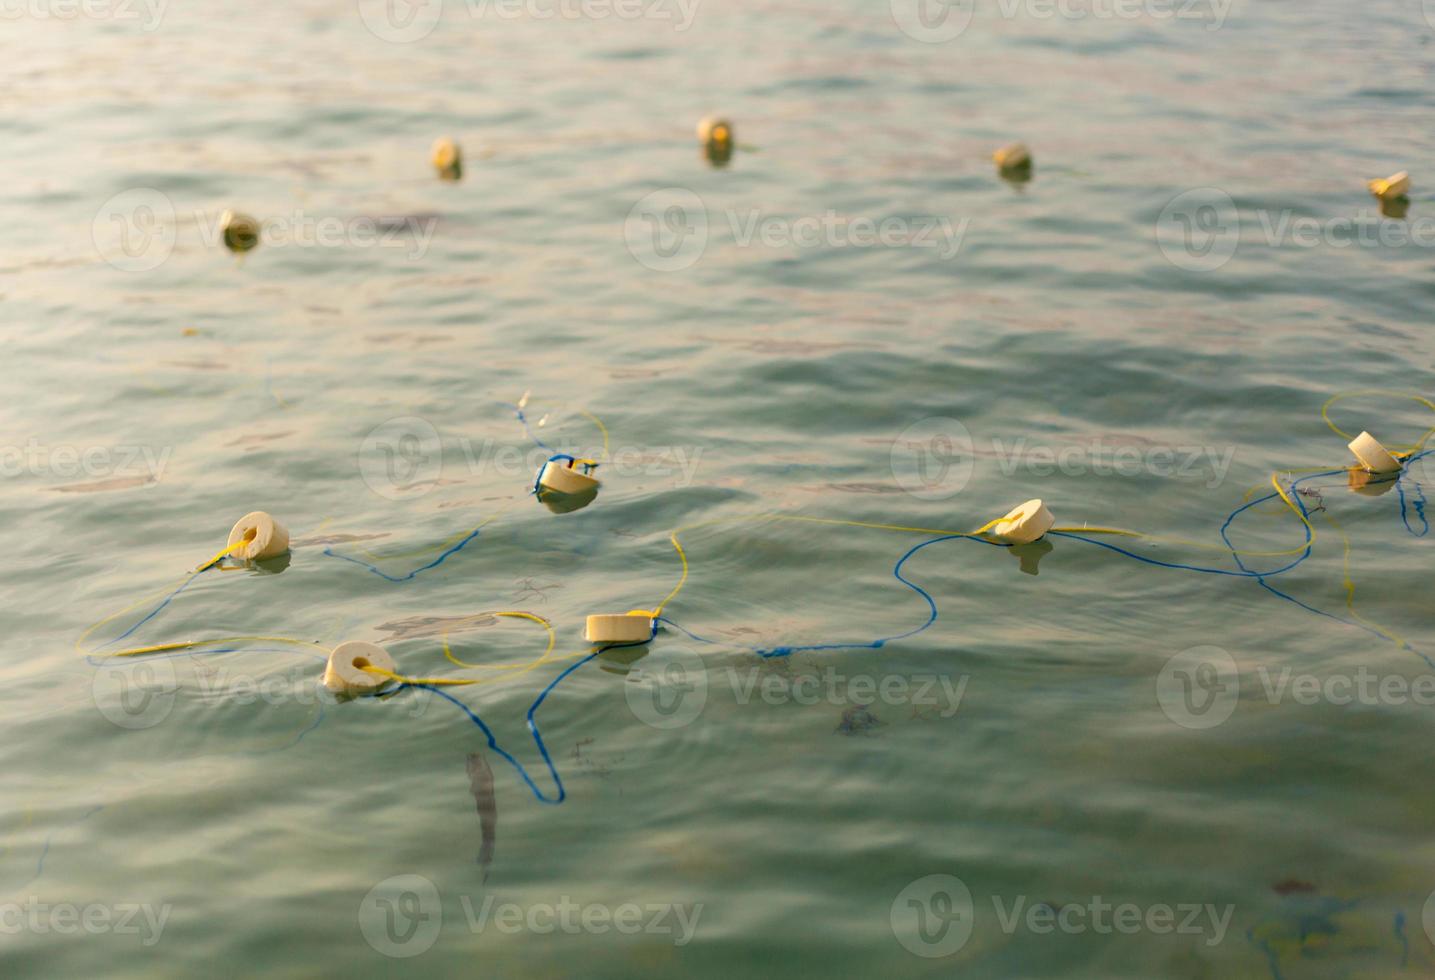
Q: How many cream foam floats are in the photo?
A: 11